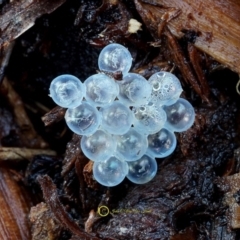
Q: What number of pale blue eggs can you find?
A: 14